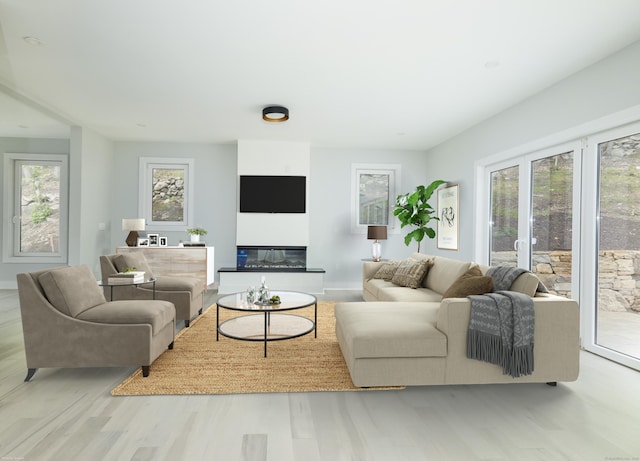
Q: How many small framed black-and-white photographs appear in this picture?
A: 3